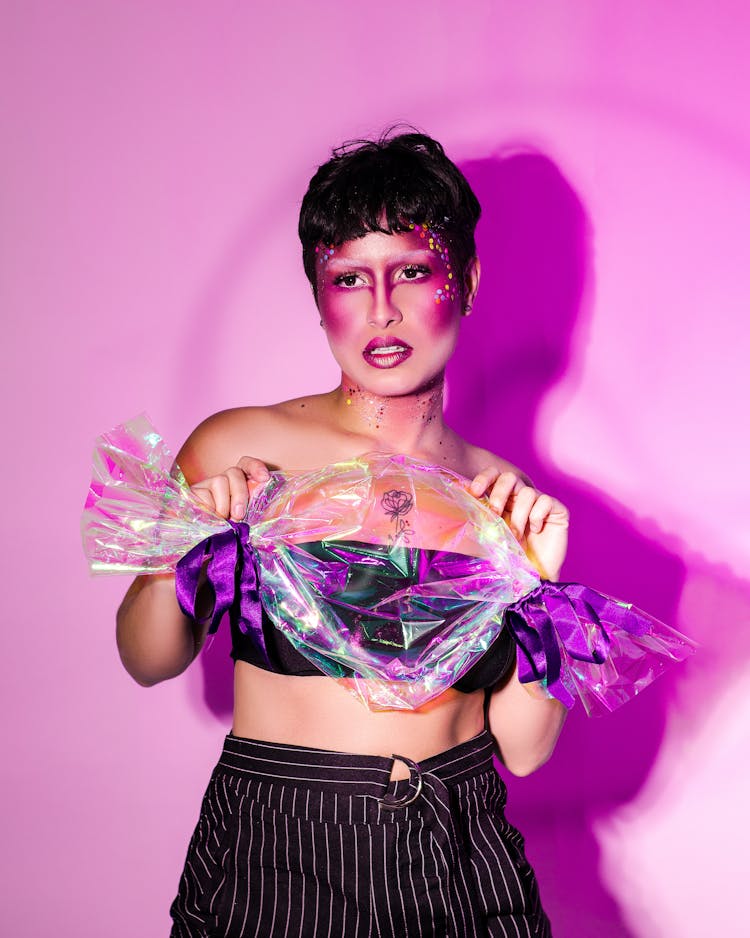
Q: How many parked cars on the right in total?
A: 0